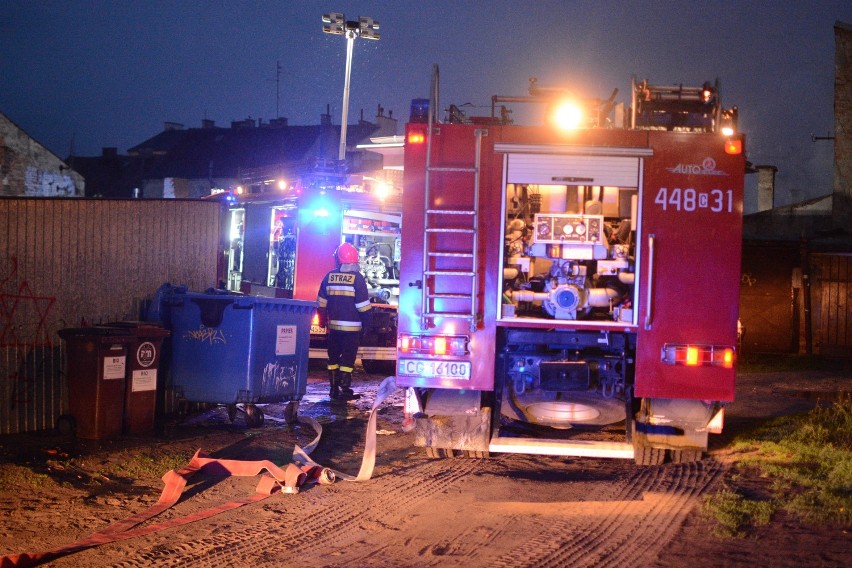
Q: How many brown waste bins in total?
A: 2